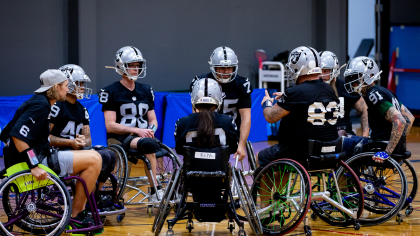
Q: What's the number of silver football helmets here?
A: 7